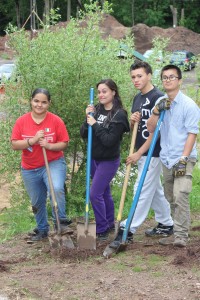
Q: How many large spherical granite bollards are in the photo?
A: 0